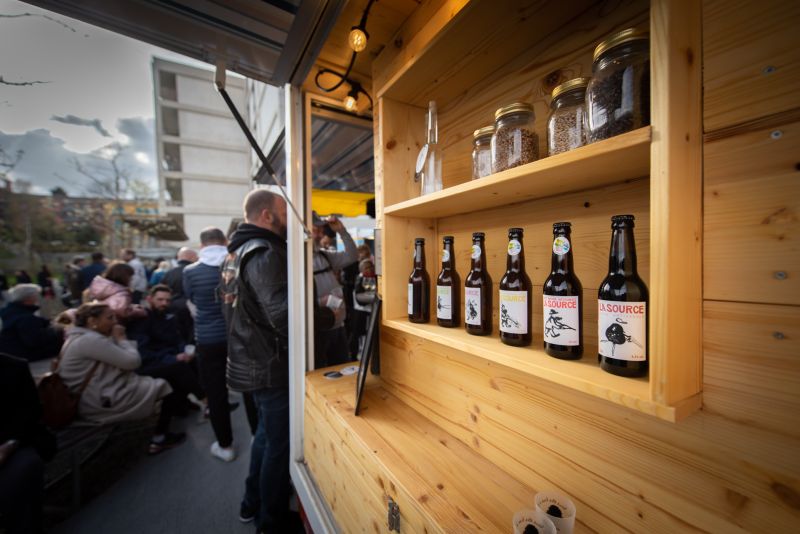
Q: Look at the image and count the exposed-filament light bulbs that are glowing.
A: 2